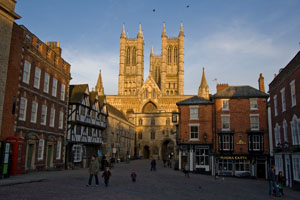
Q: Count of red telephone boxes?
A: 1